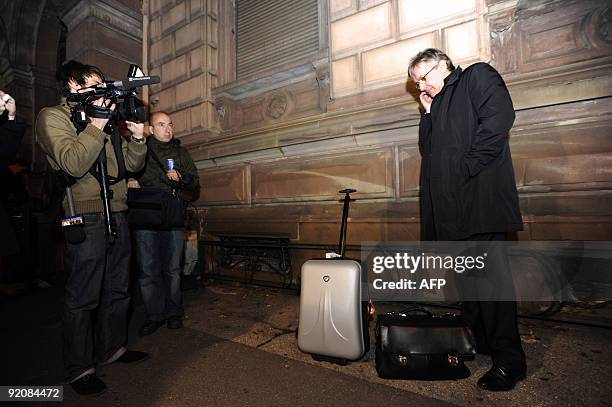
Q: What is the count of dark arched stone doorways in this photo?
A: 1